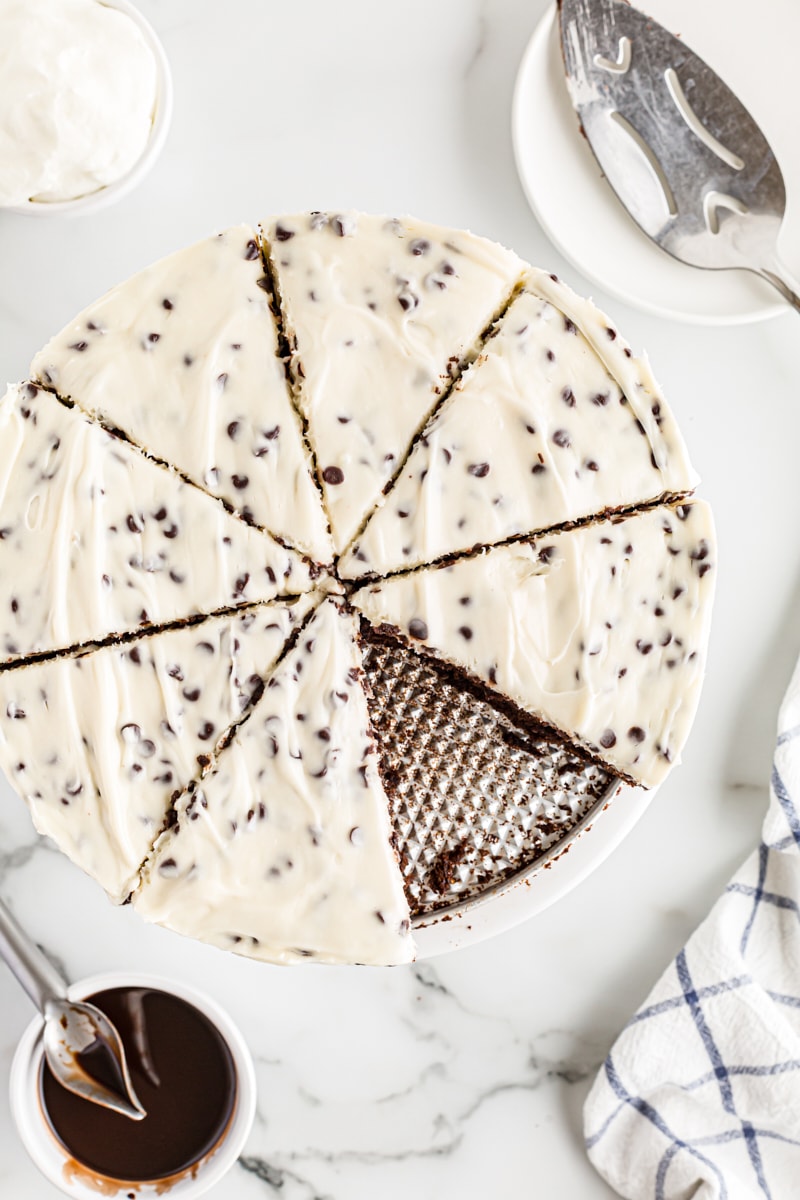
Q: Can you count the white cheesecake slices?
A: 7